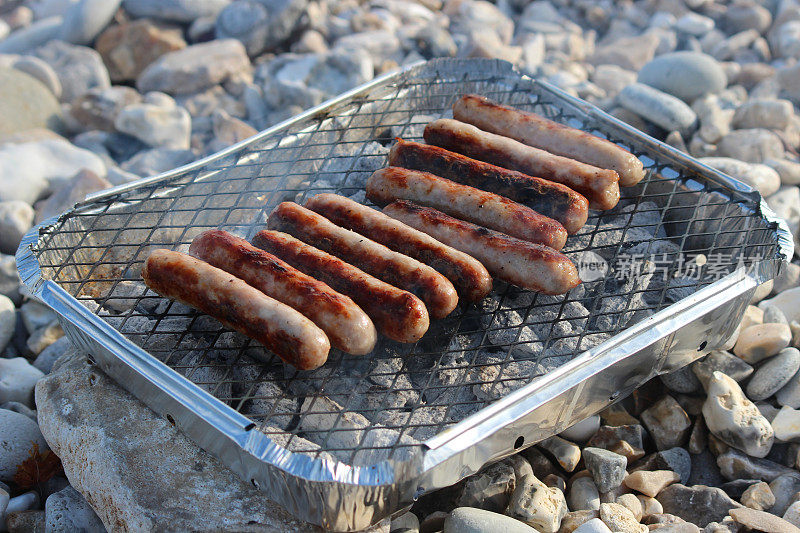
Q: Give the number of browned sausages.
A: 10